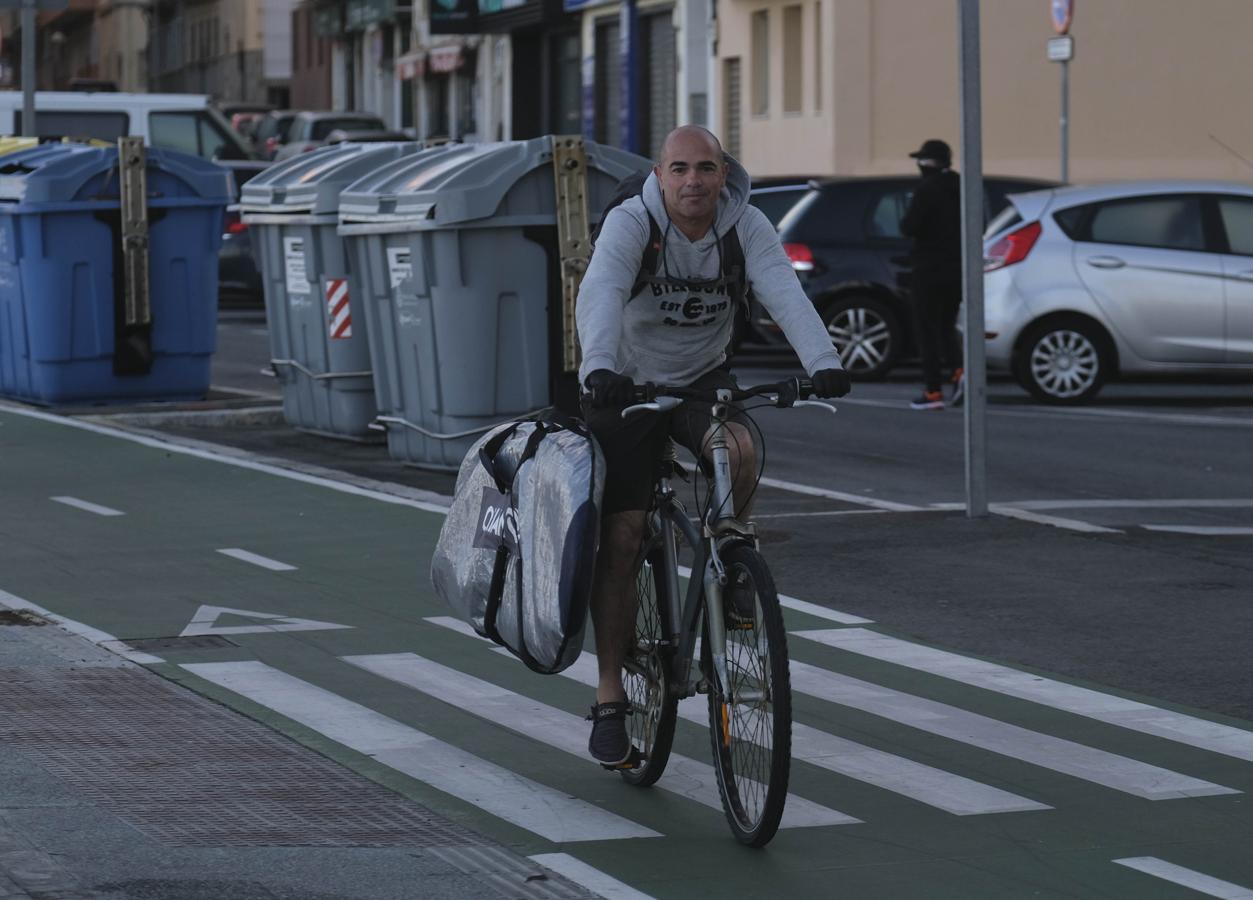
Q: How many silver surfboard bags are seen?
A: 1